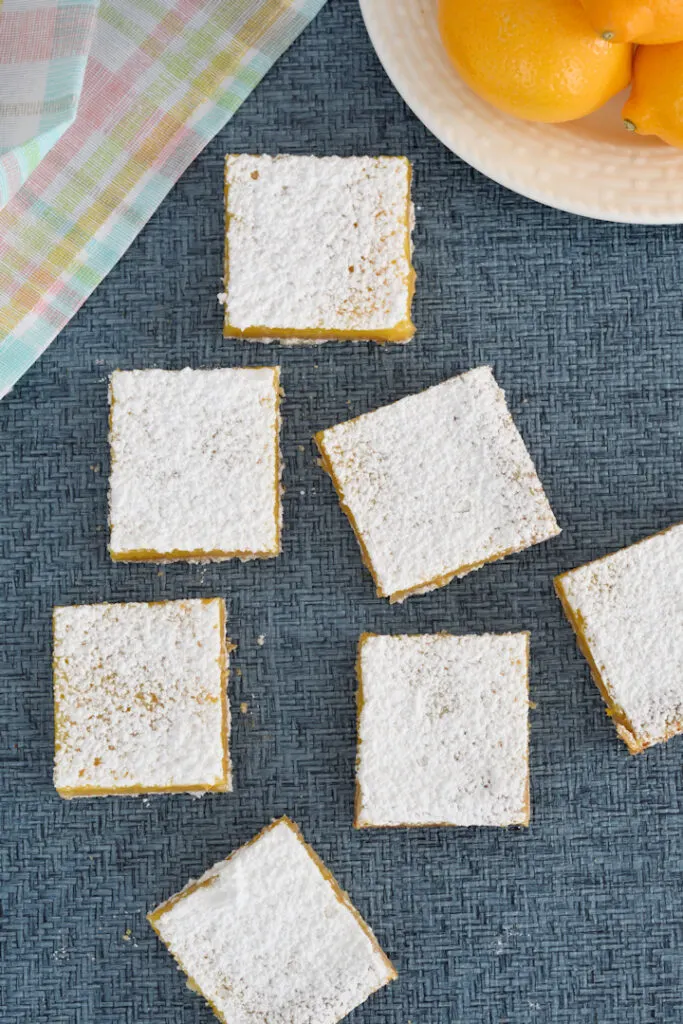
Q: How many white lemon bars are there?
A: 7